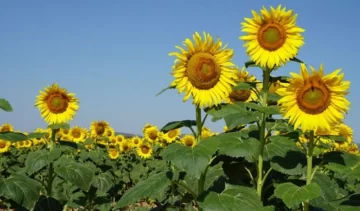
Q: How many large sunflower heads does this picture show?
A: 4